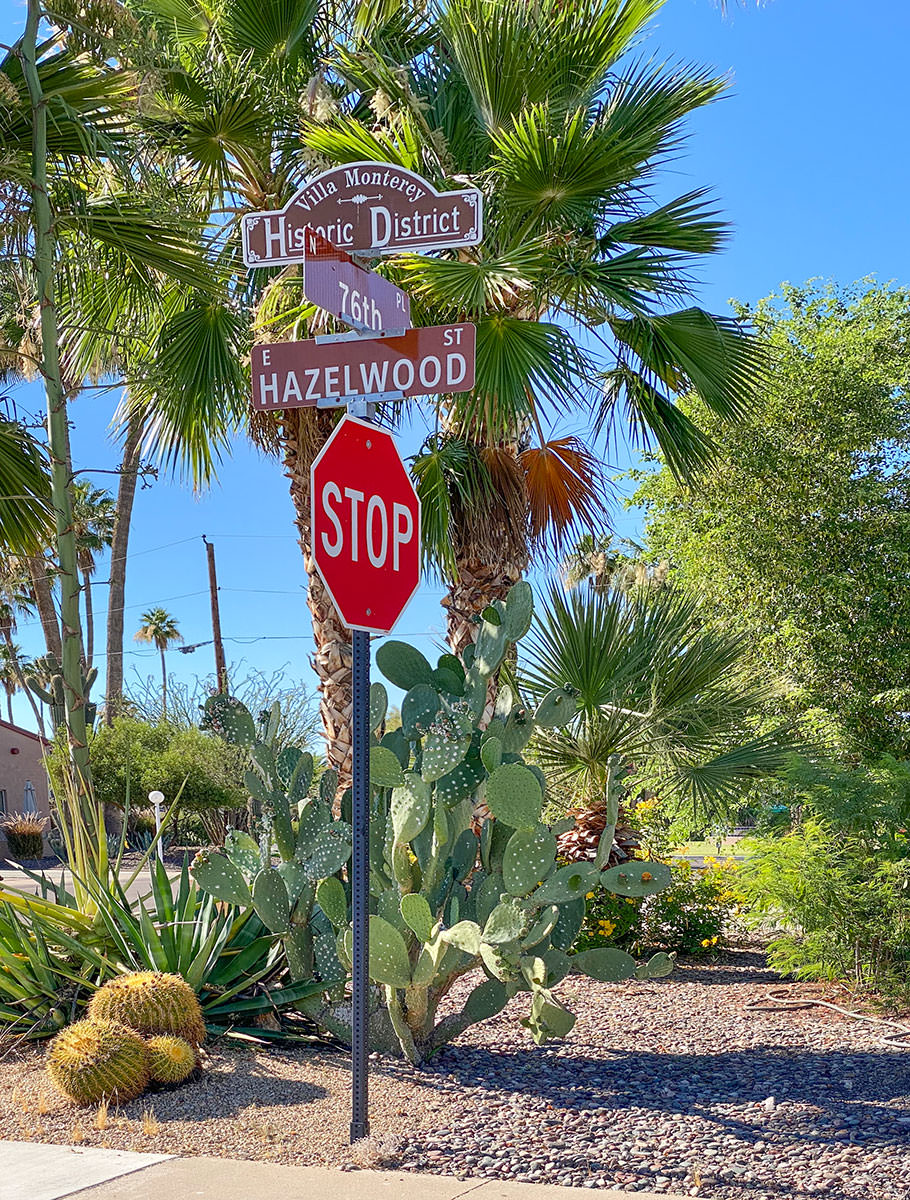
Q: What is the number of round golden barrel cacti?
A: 3